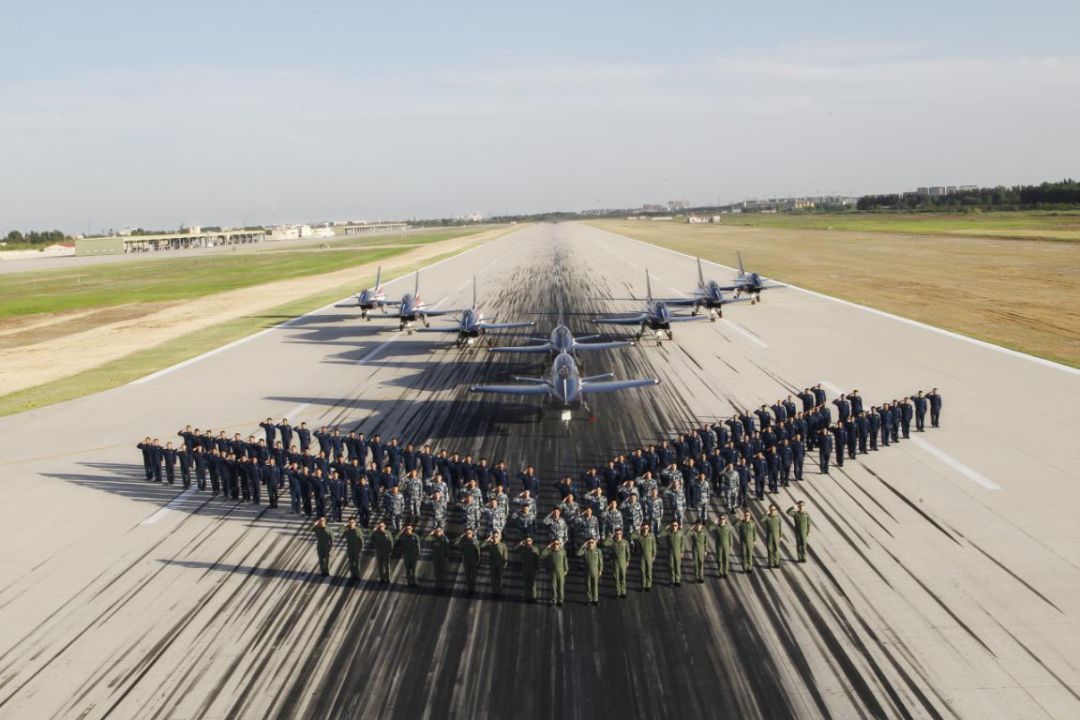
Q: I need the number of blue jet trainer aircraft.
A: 8